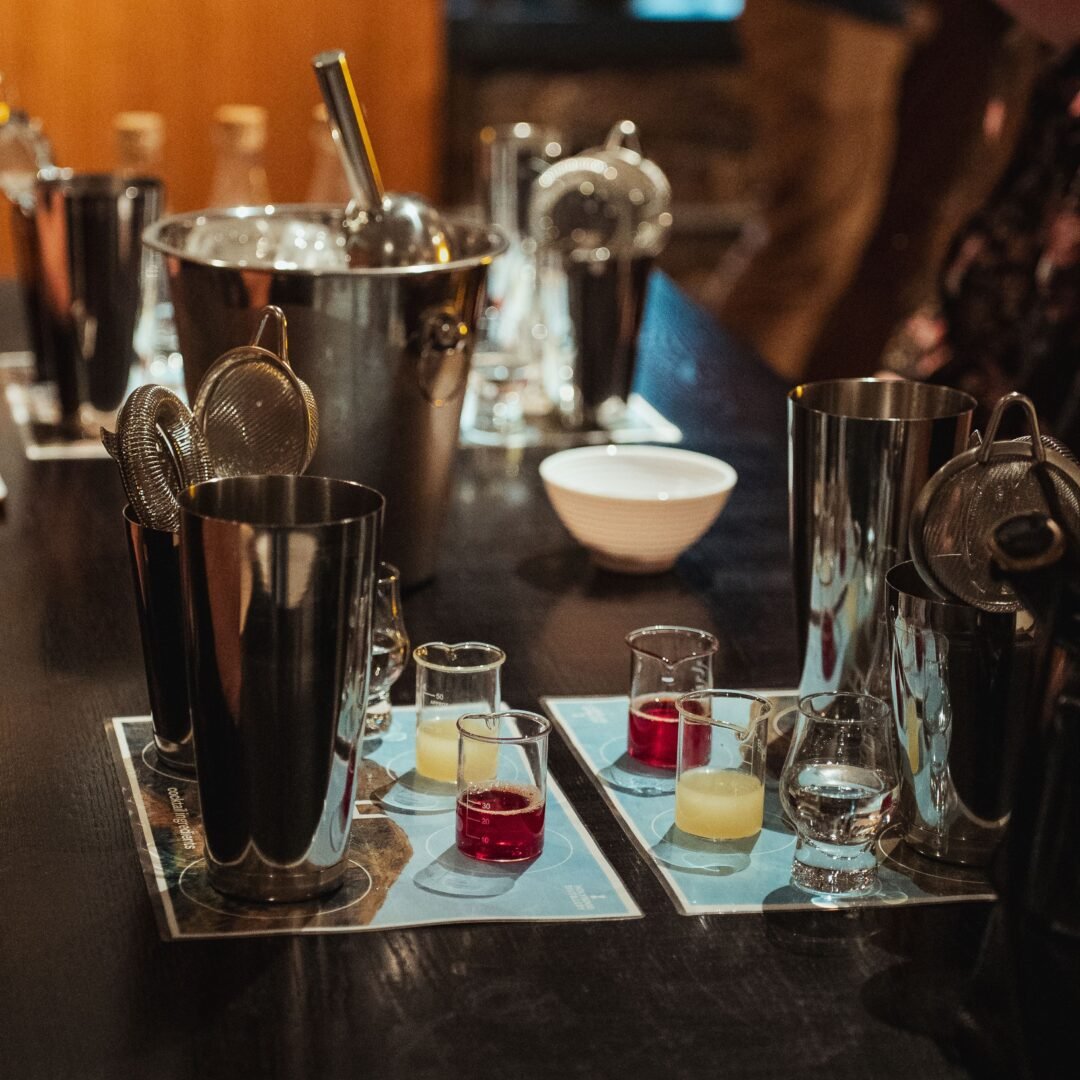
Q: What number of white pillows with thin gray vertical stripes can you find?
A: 0